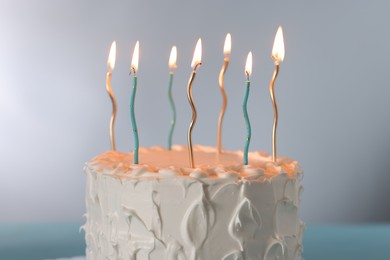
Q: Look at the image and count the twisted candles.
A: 7